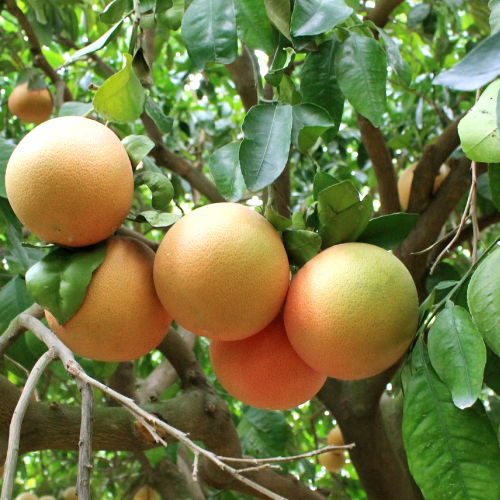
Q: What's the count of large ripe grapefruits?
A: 5